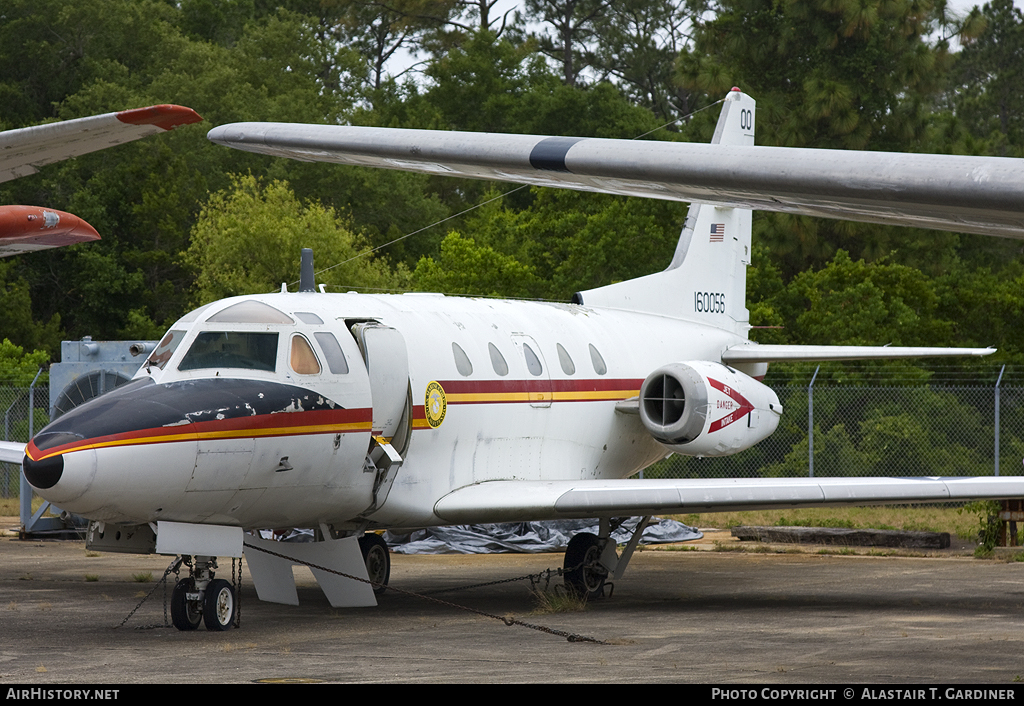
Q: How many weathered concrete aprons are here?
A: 1